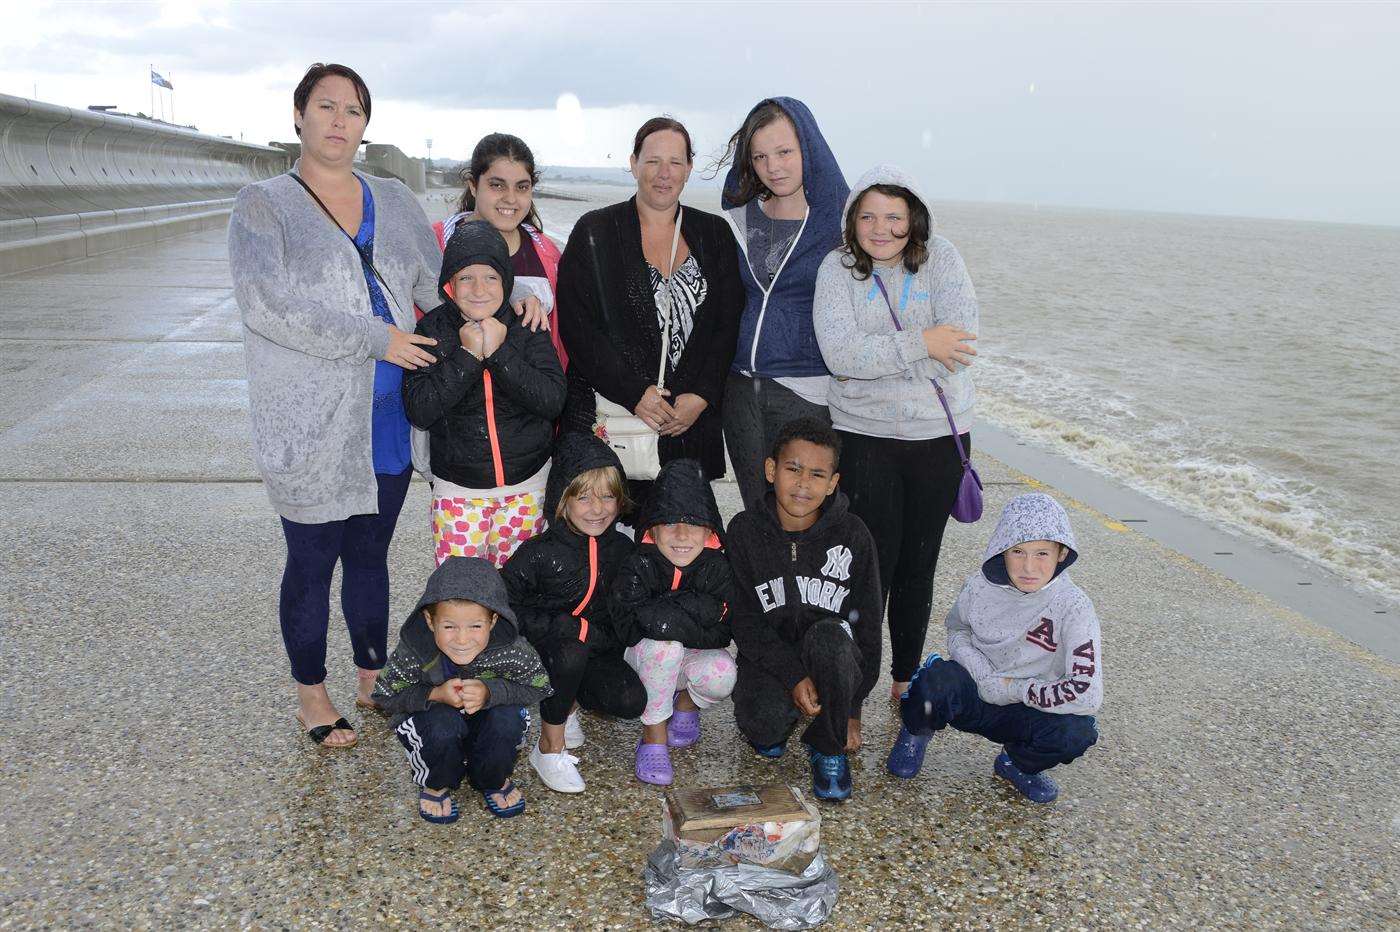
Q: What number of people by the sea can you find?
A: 11